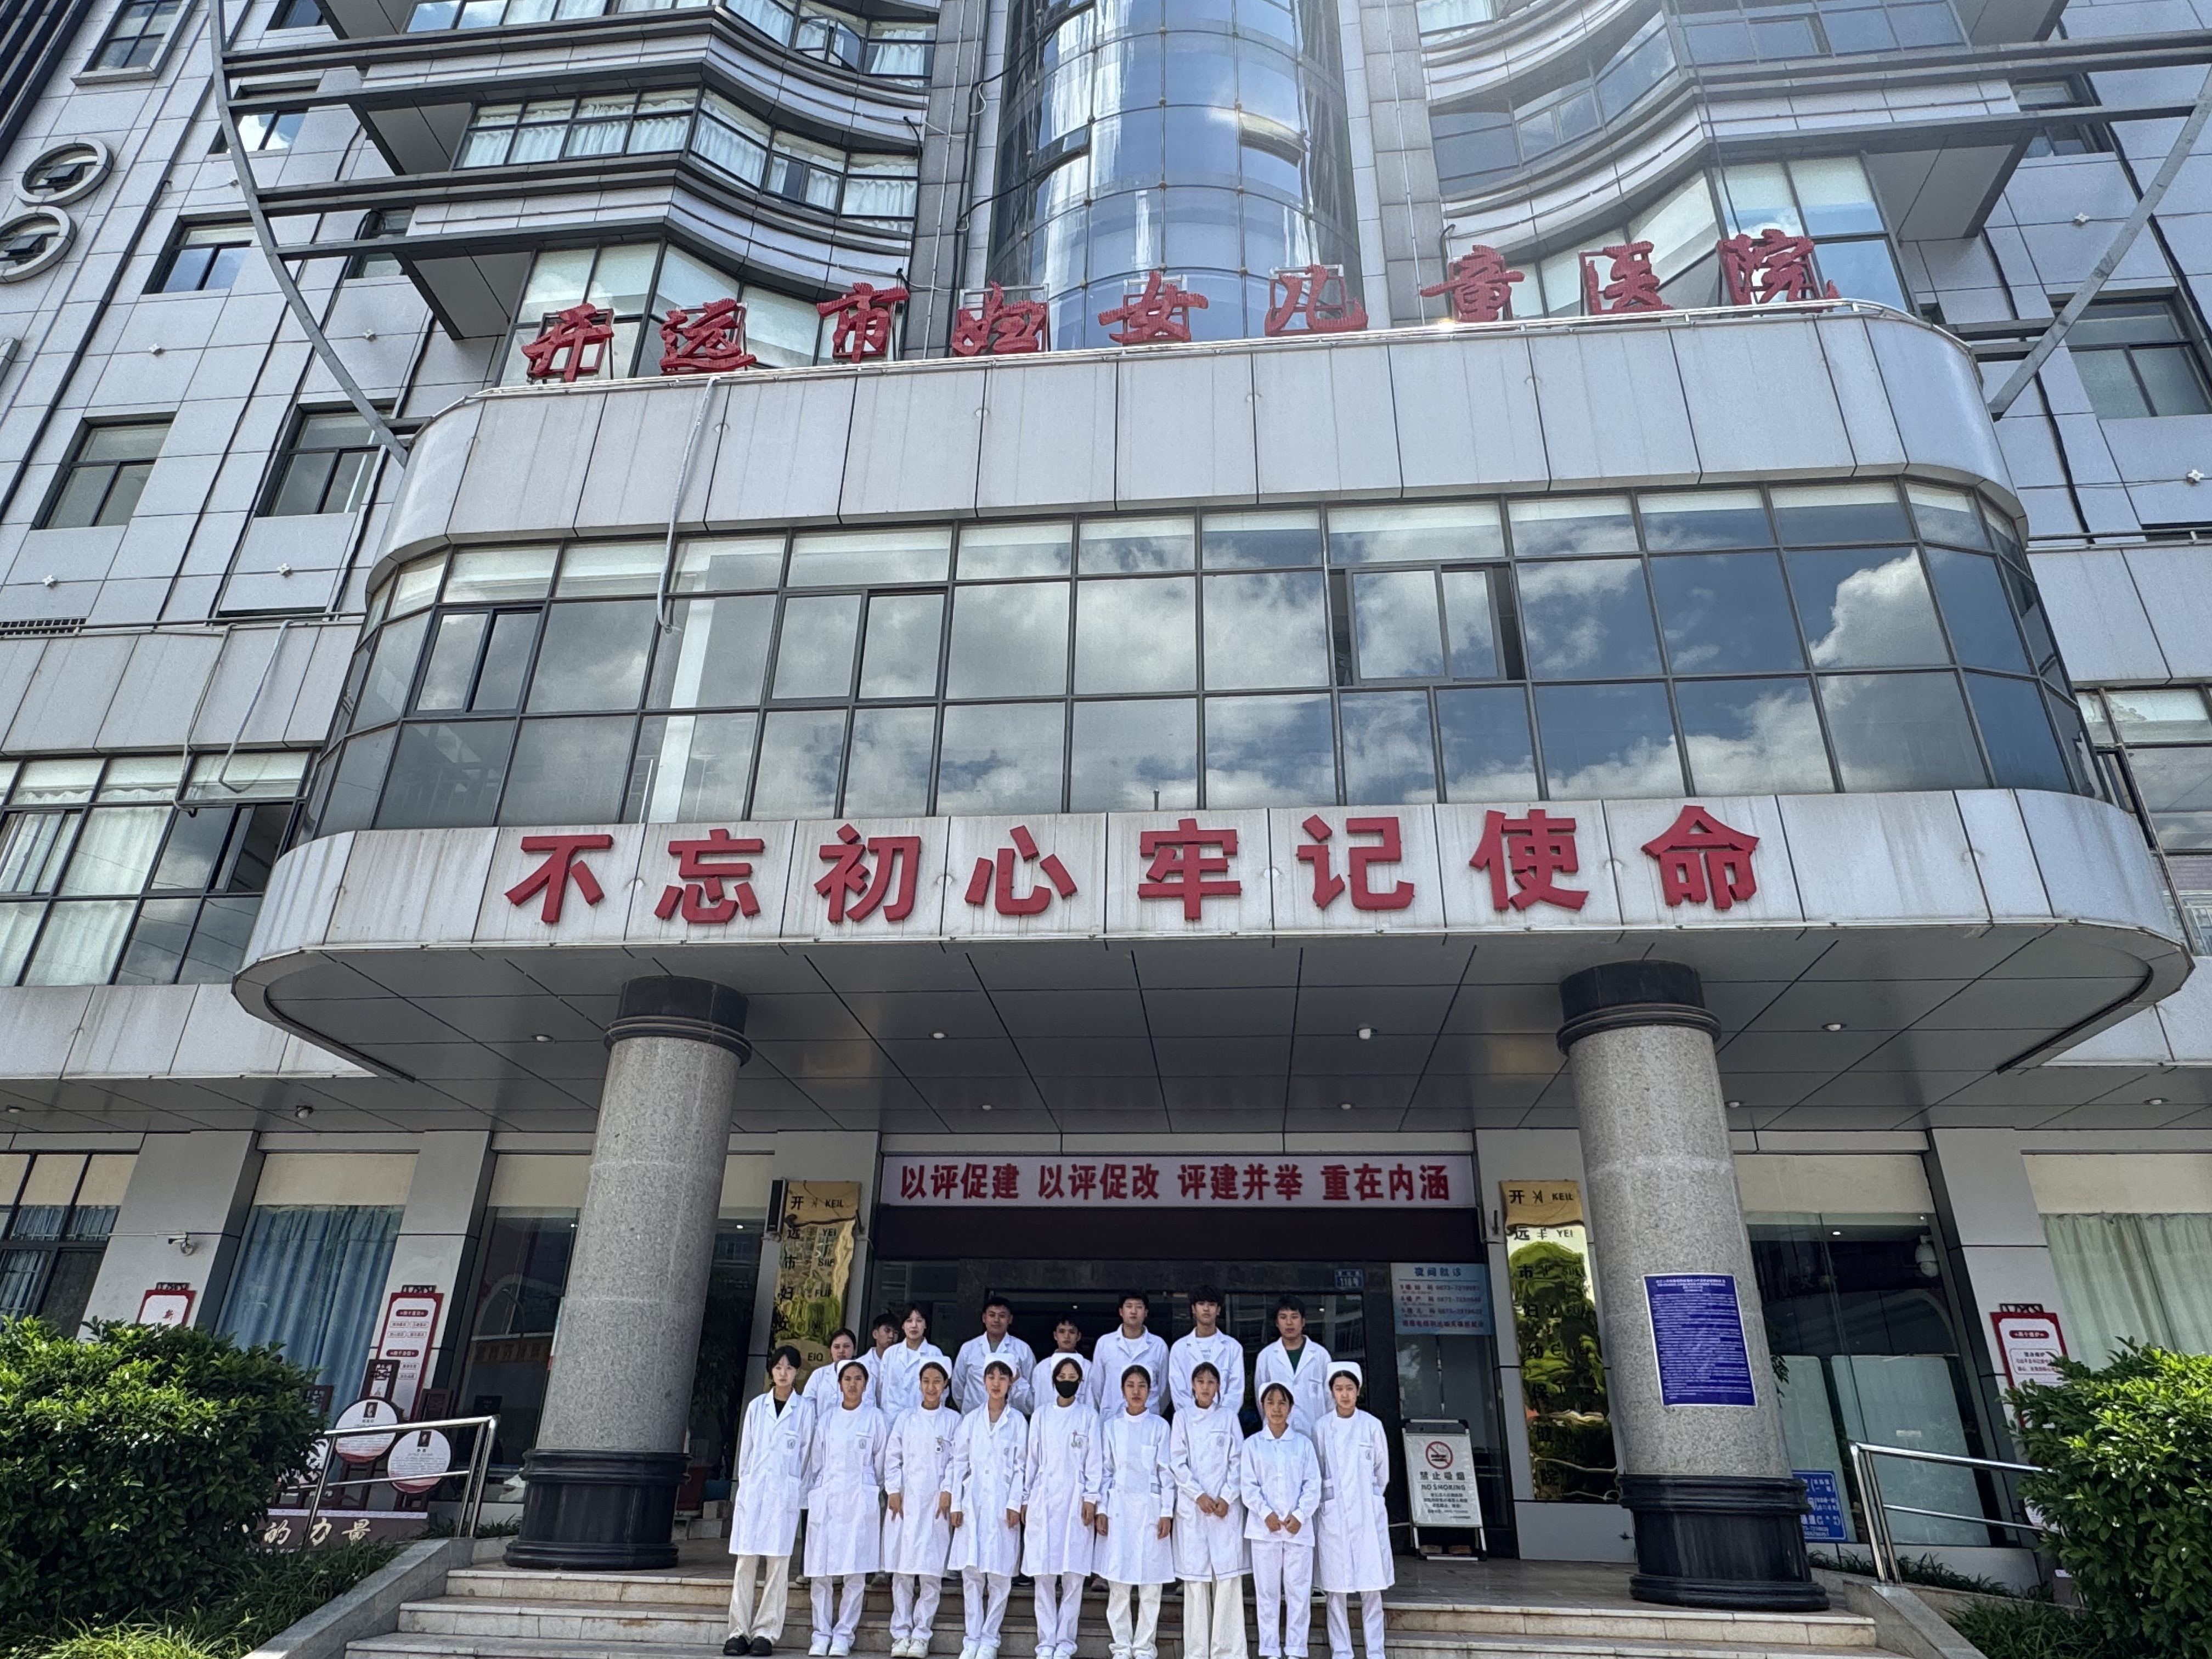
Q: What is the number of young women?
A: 11